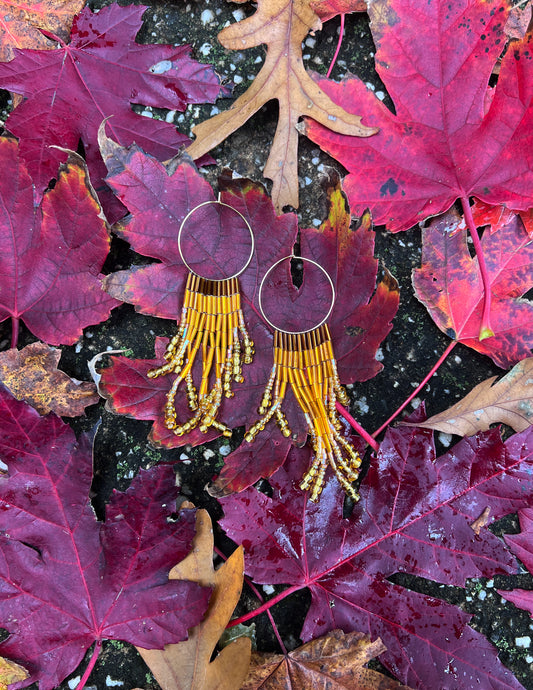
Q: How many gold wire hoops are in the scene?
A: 2